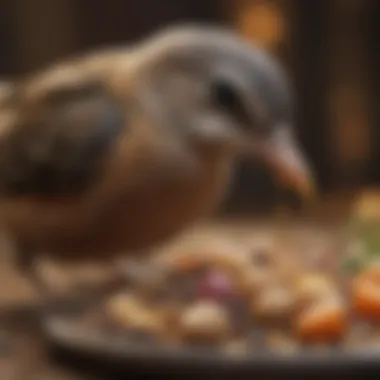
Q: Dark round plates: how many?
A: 1